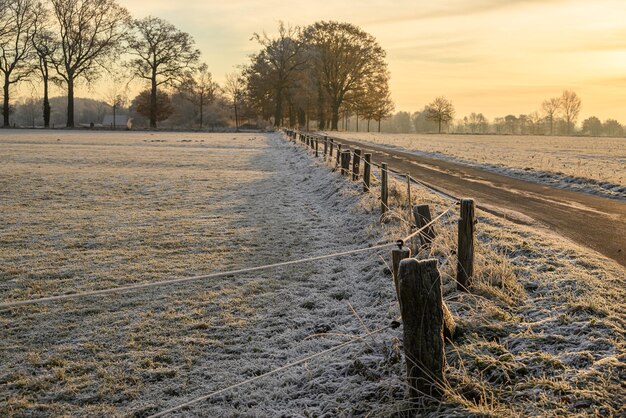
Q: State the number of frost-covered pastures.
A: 2